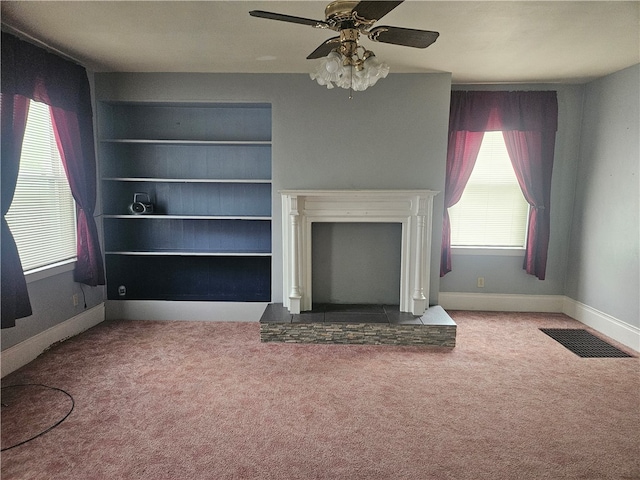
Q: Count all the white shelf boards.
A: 4